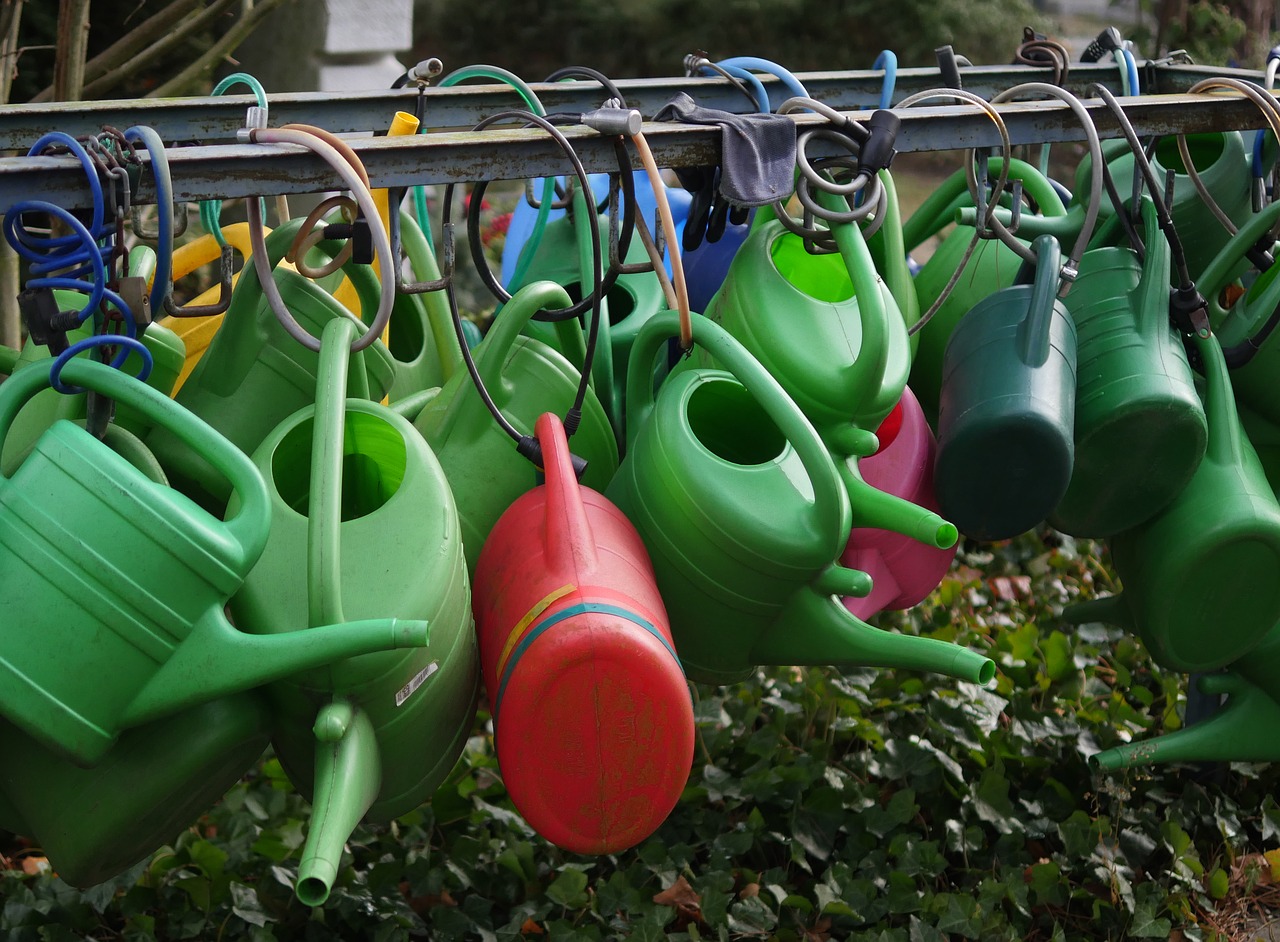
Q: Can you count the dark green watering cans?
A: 1